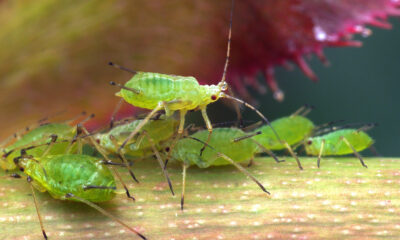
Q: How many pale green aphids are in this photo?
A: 7